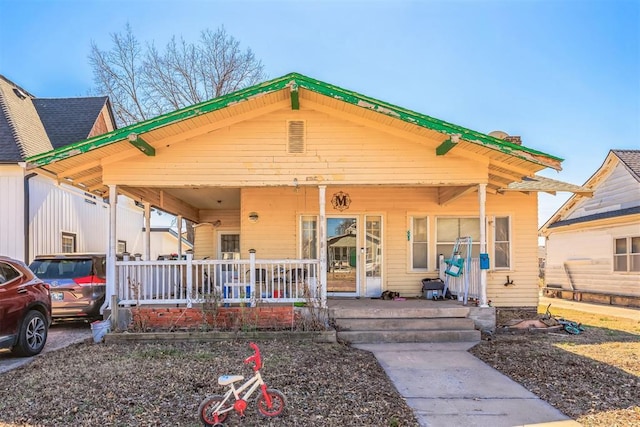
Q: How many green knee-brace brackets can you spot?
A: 3